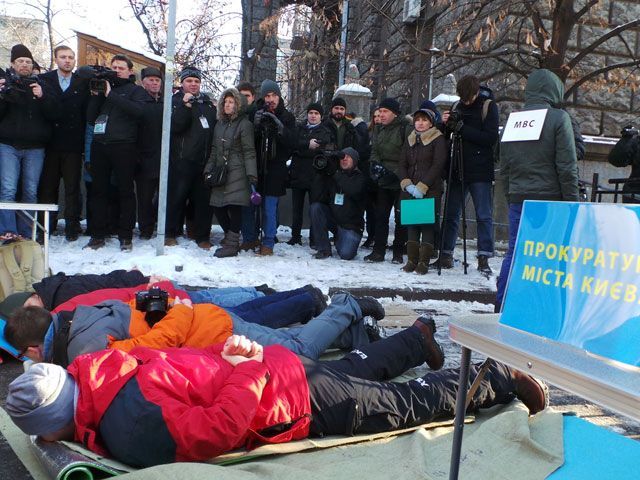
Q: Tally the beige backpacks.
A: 1